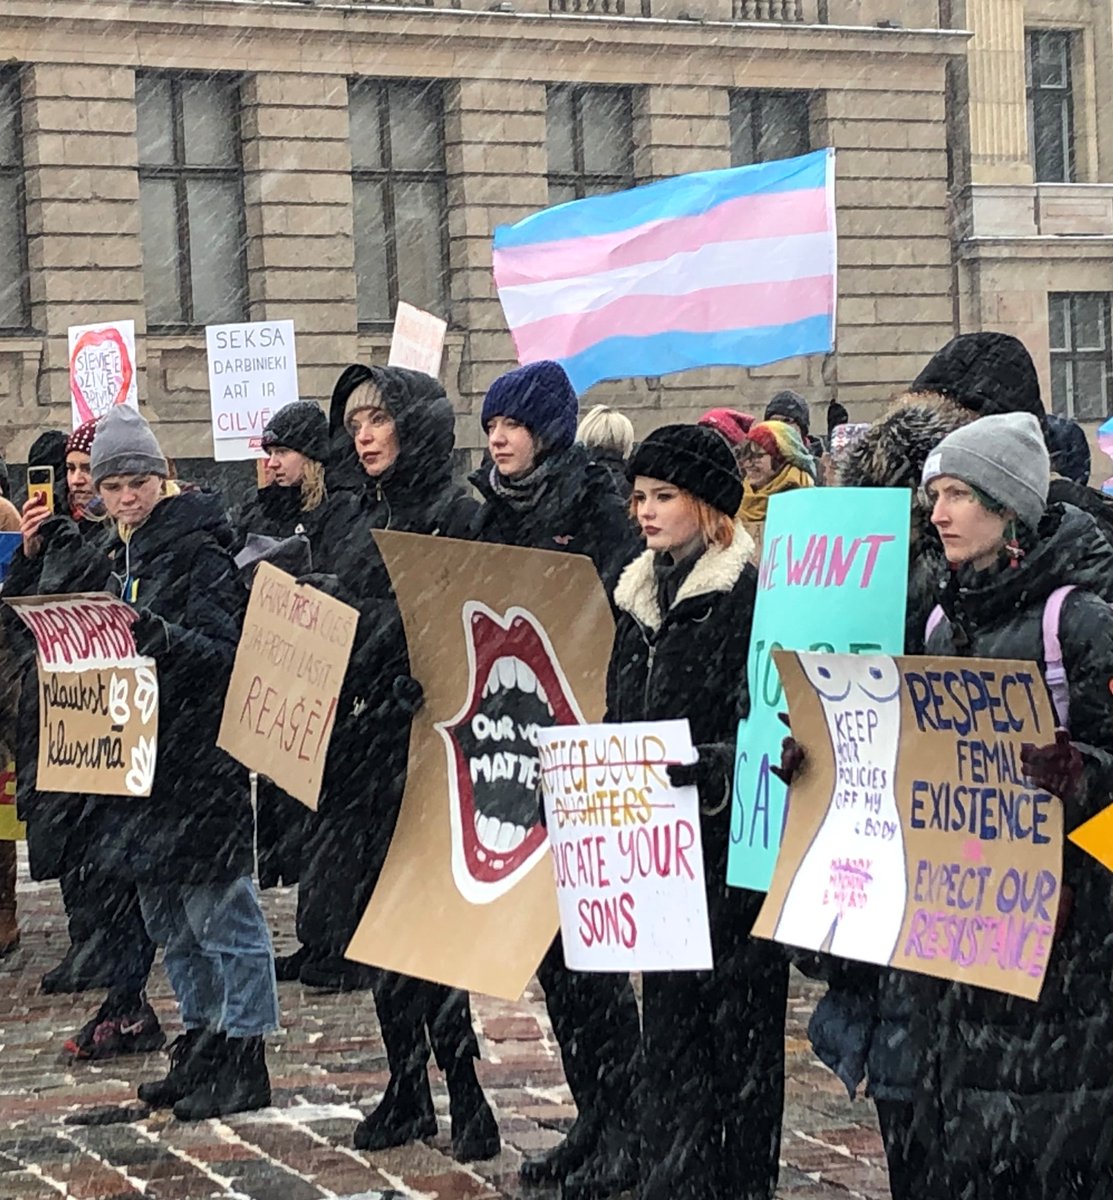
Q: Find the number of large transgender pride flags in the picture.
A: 1